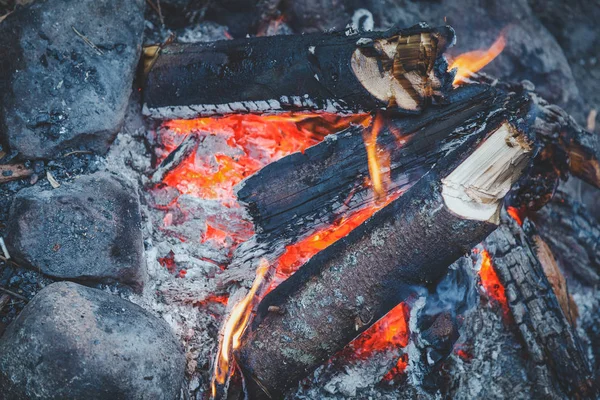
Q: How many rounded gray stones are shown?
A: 3